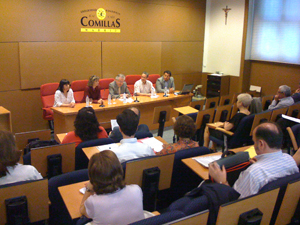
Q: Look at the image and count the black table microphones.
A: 3